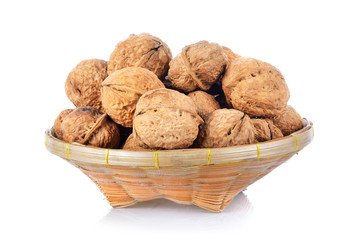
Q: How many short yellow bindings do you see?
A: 8